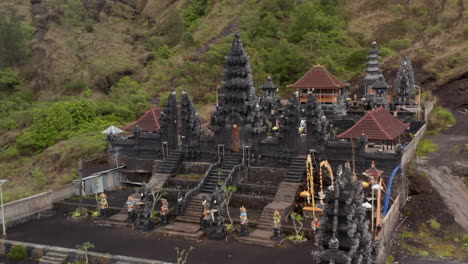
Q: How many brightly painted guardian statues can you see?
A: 6